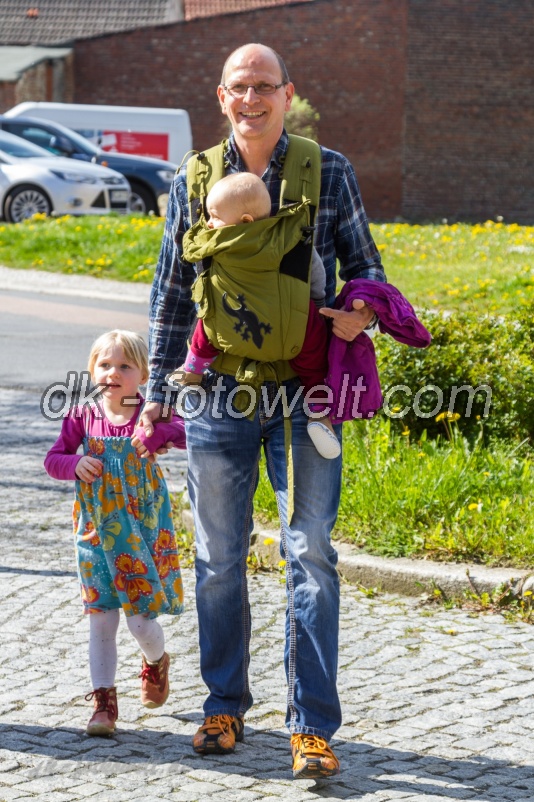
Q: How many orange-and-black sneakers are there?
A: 2